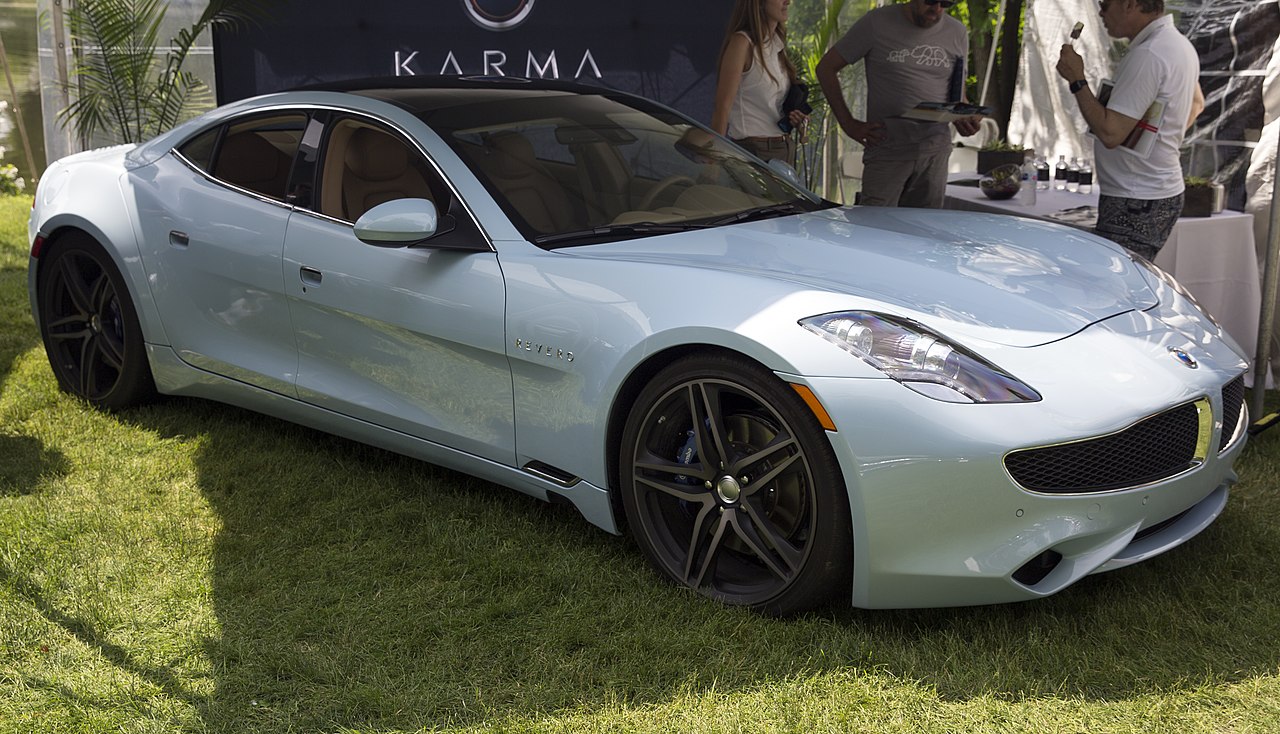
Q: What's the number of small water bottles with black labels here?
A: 4